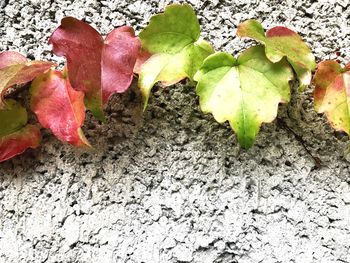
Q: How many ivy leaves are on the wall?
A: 8